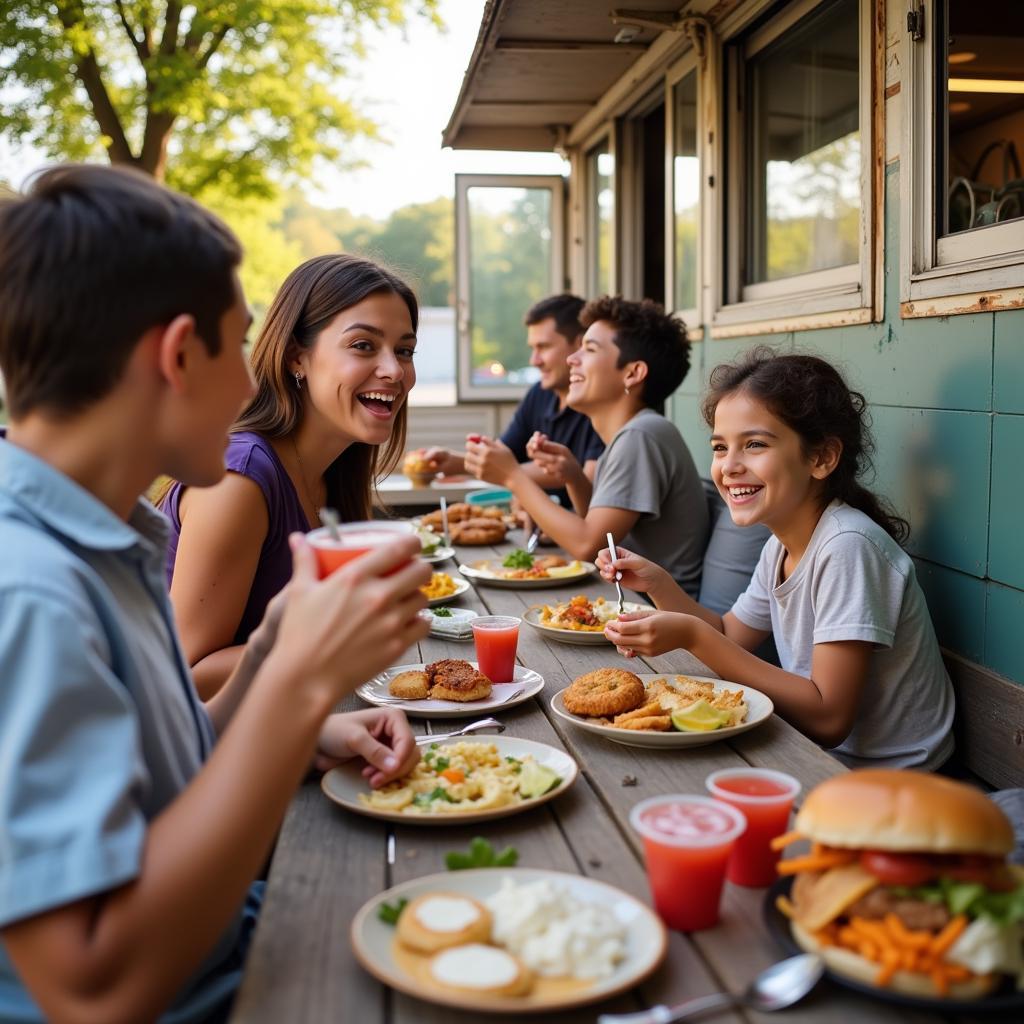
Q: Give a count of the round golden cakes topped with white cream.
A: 2